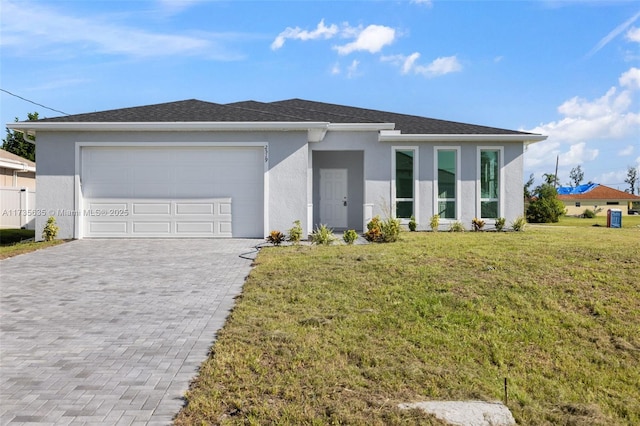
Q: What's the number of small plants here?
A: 13